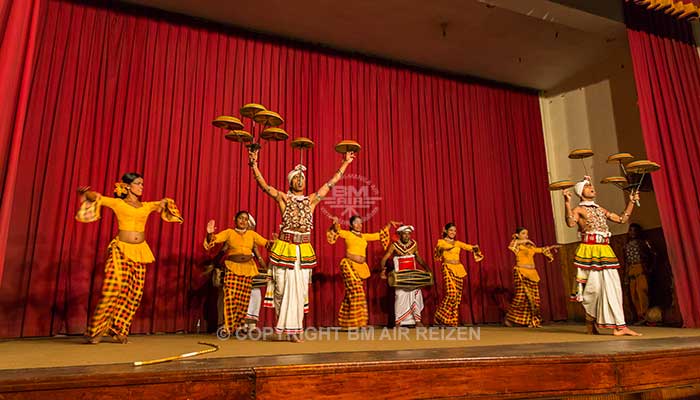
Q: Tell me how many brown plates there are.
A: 12